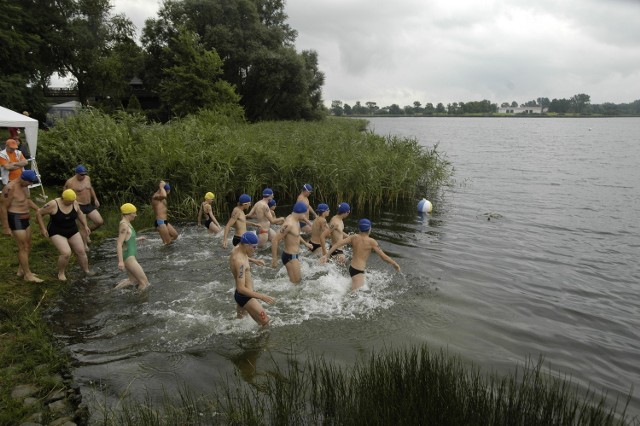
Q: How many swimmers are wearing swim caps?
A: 15